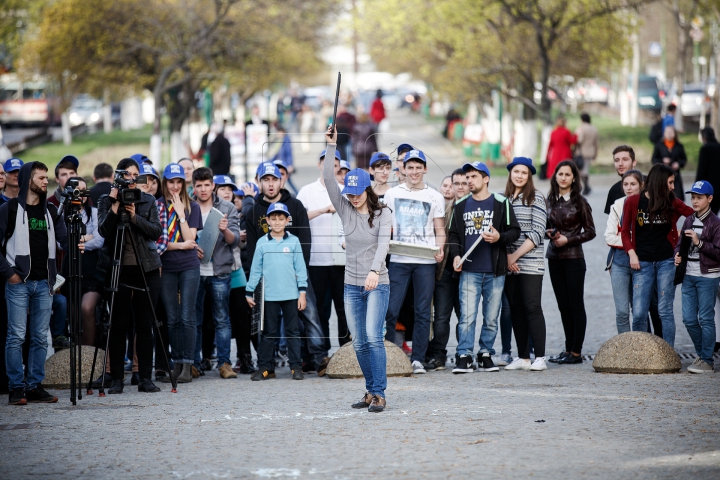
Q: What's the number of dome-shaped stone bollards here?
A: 3